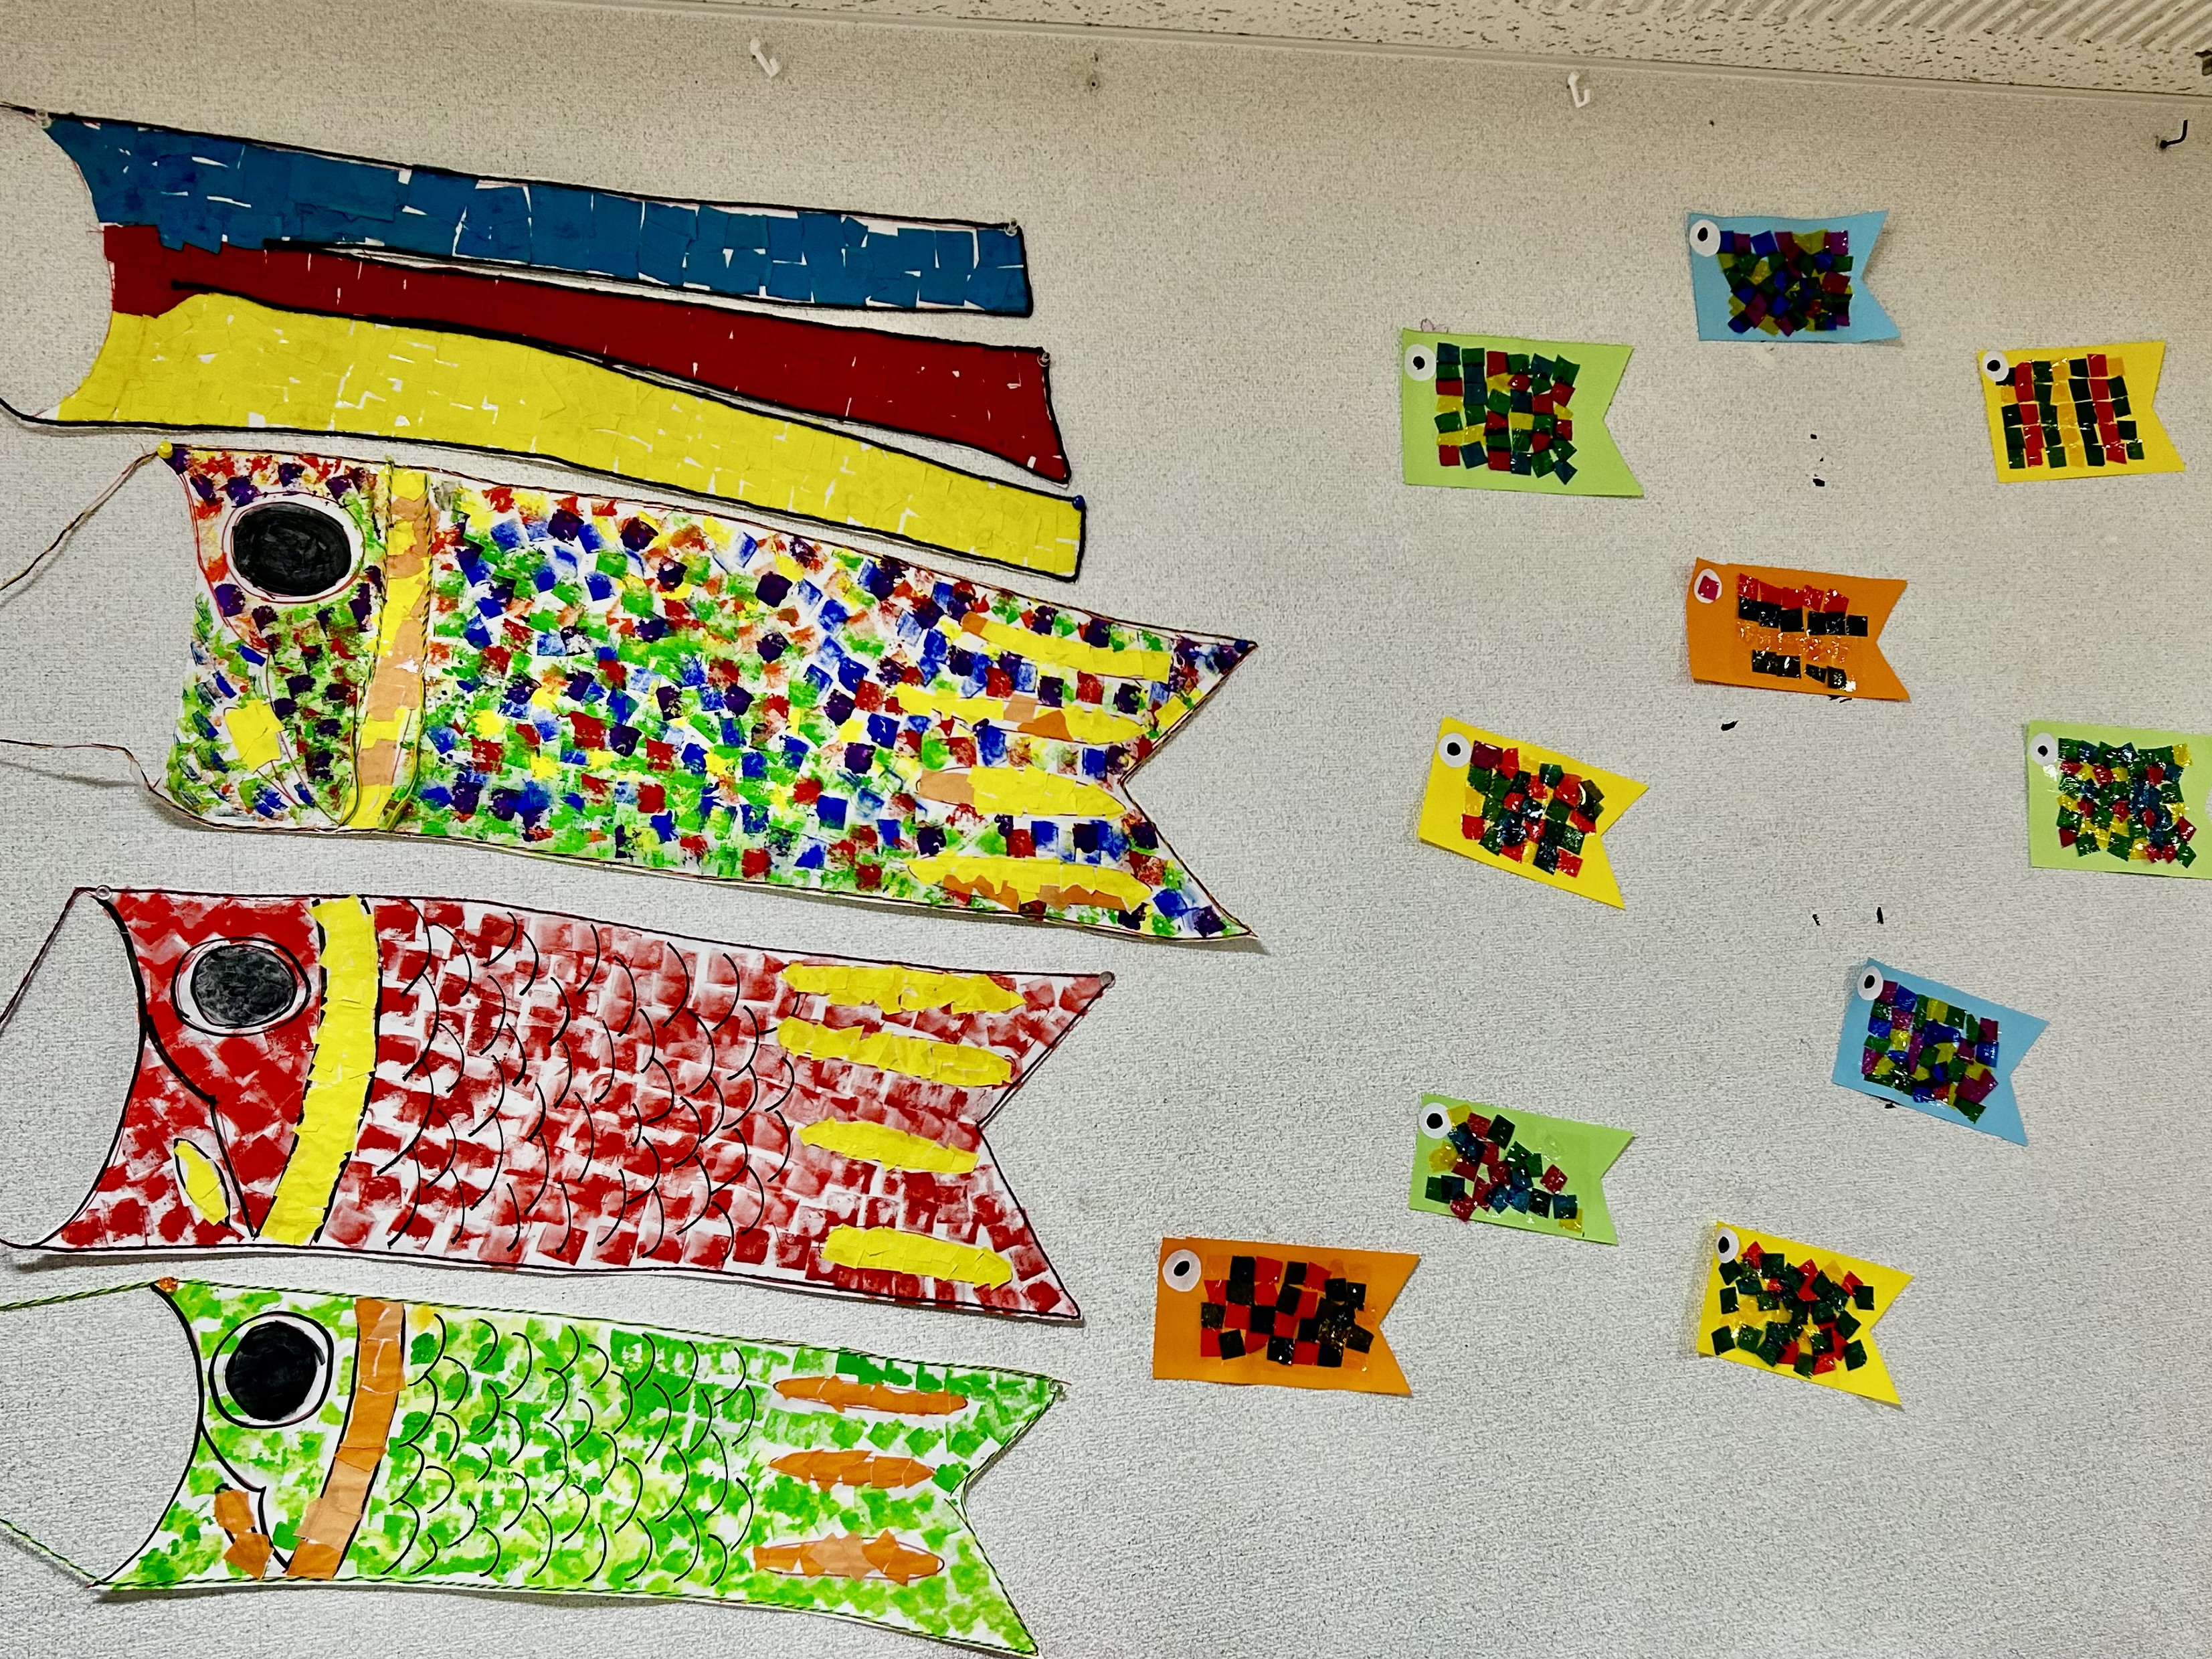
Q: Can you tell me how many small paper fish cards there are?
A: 10